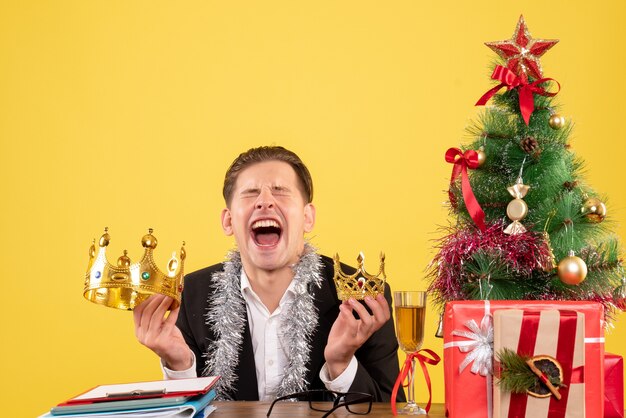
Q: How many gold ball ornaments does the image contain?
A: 4